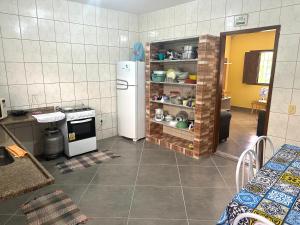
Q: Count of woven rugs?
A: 2